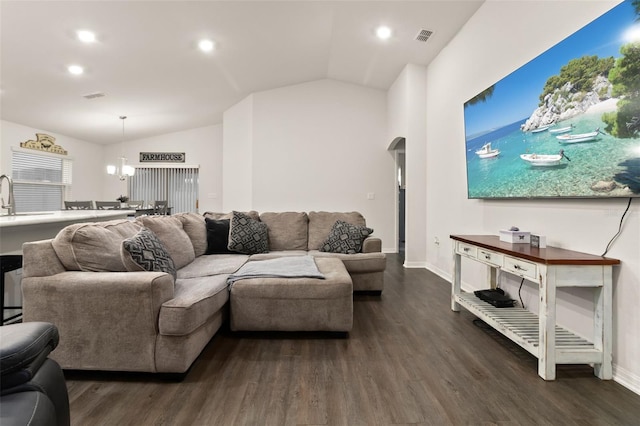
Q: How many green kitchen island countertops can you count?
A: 0